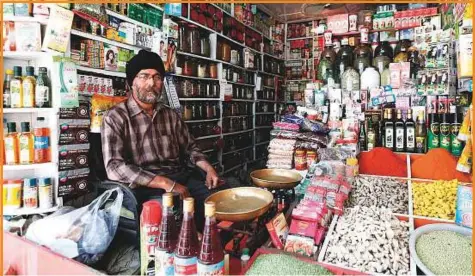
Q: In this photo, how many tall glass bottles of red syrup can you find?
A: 3